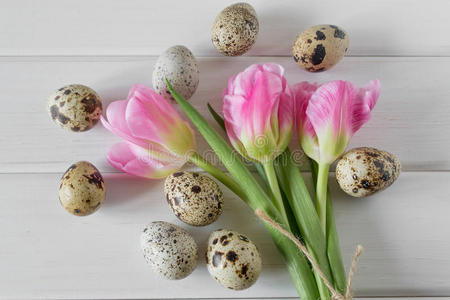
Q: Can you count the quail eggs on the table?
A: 9